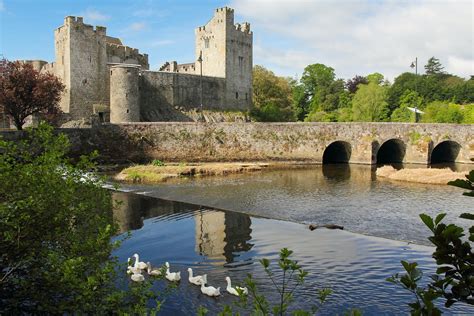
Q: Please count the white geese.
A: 8